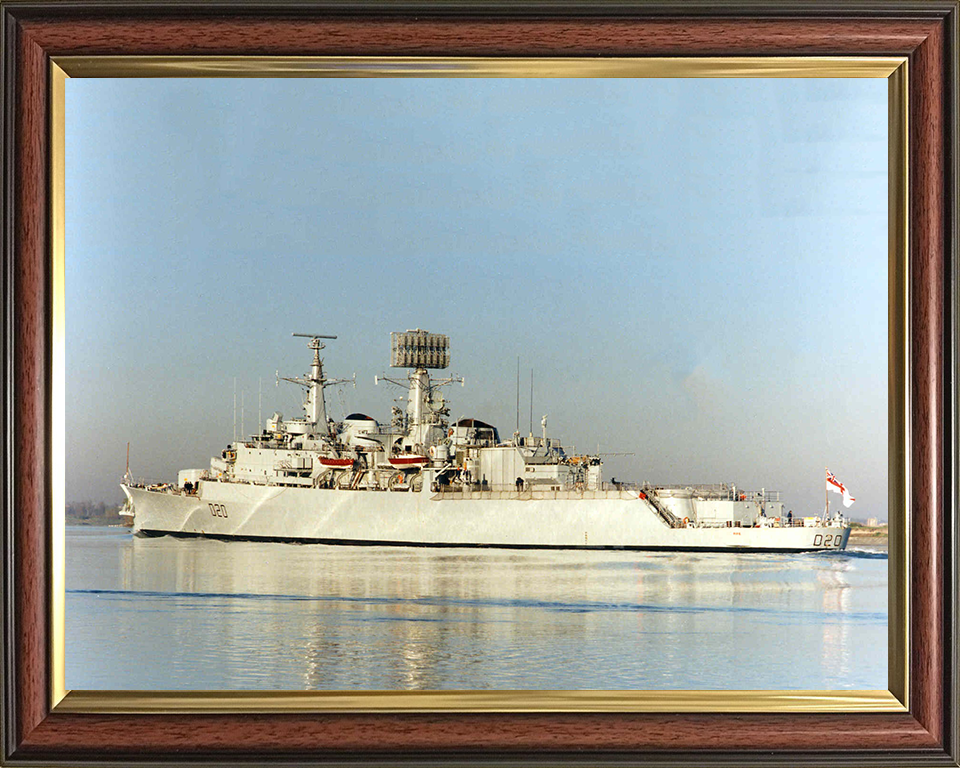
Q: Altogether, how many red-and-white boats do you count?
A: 2